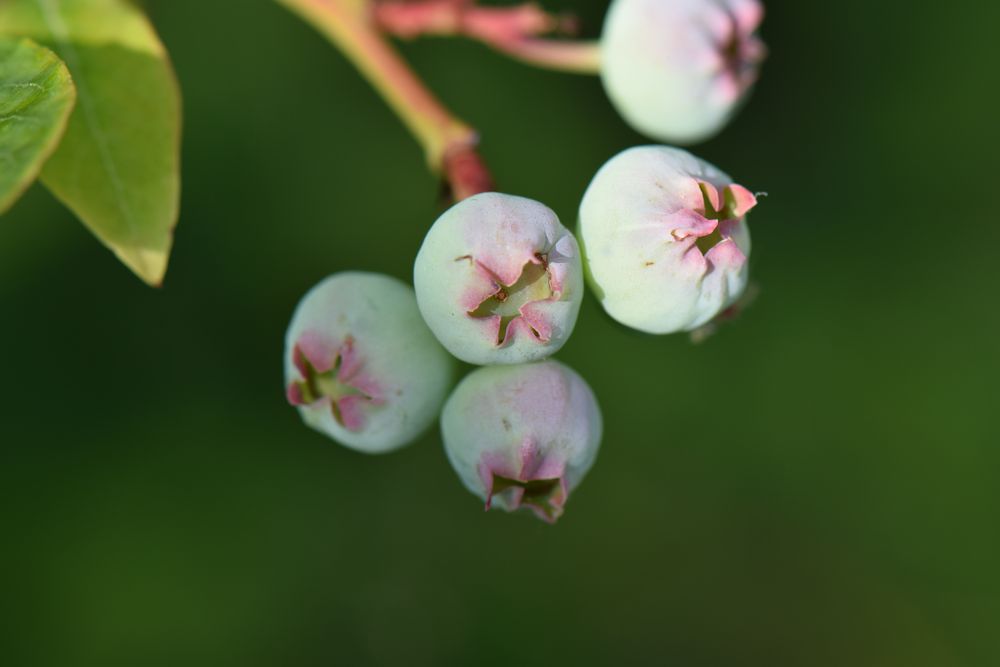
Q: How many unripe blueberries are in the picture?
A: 5